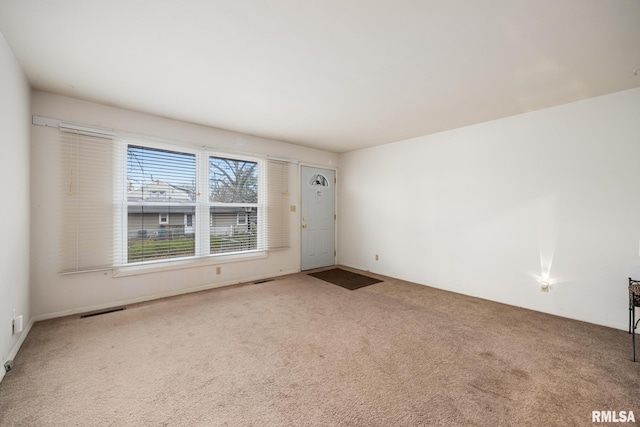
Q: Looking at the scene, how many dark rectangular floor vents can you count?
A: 2